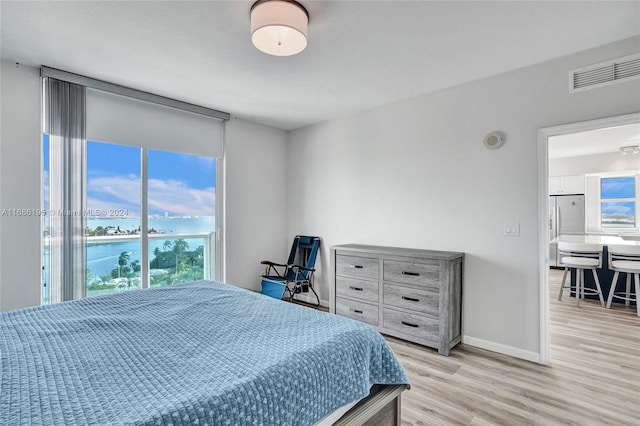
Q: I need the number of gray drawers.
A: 6